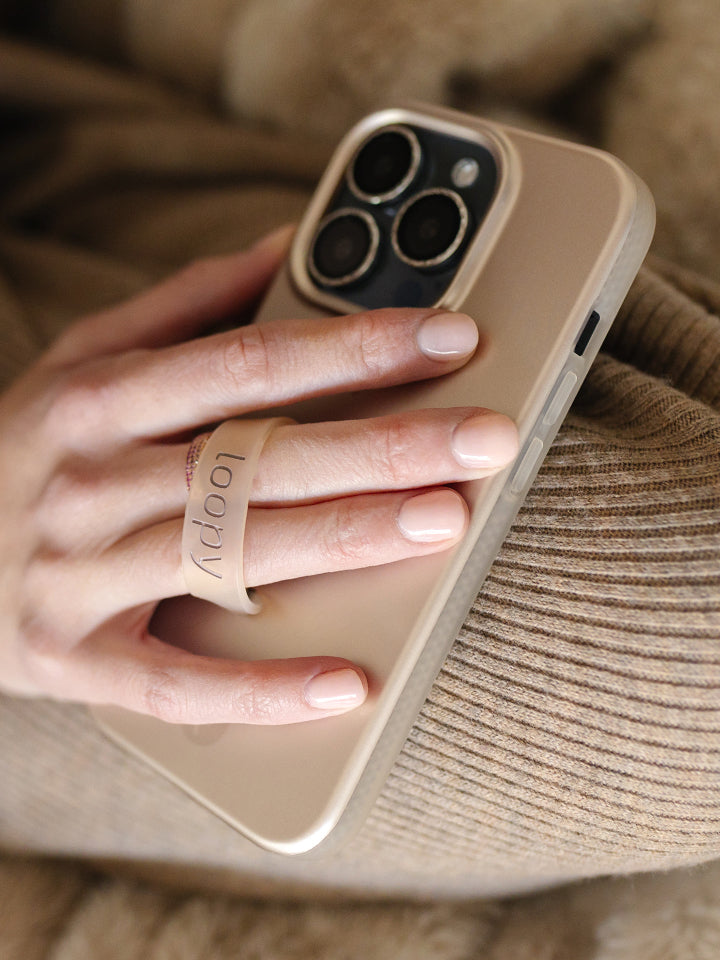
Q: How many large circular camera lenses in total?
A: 3